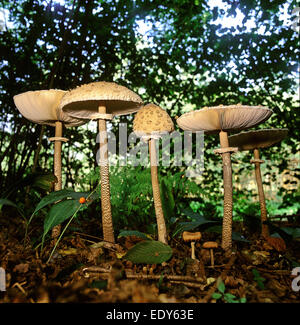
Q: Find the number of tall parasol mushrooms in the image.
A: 5